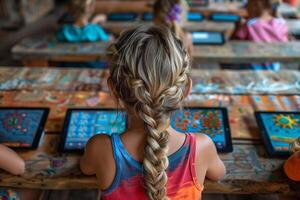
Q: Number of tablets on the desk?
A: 4